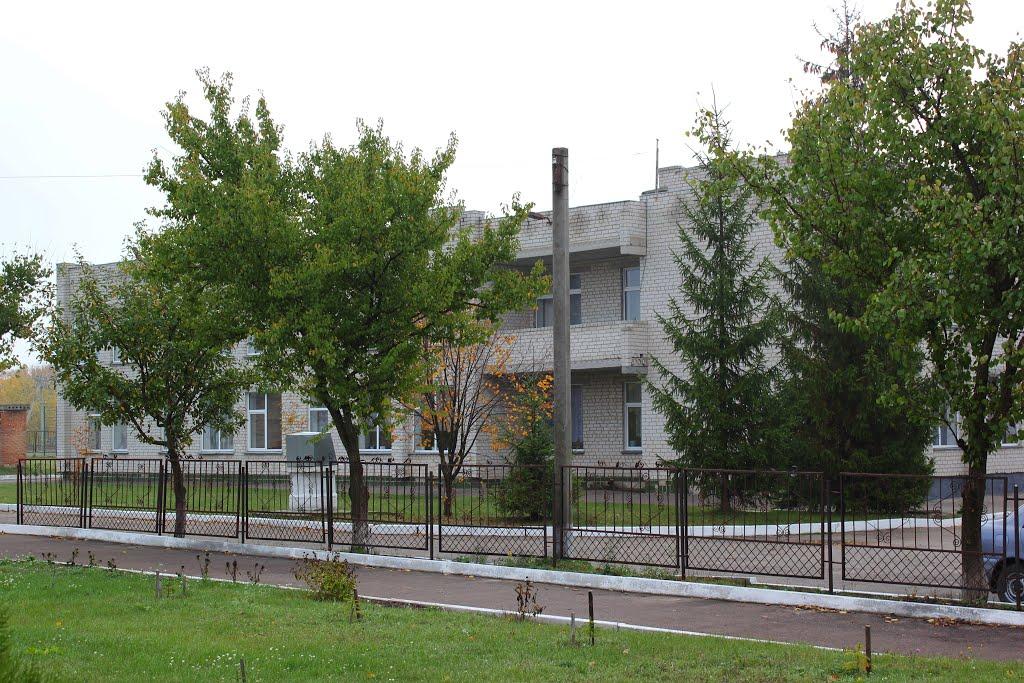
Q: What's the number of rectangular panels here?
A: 9